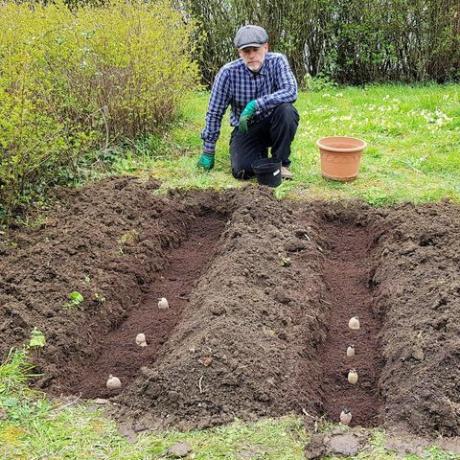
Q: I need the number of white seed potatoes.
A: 7